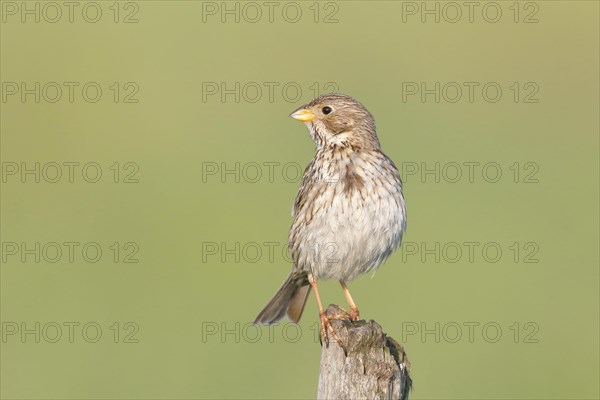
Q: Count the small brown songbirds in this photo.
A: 1